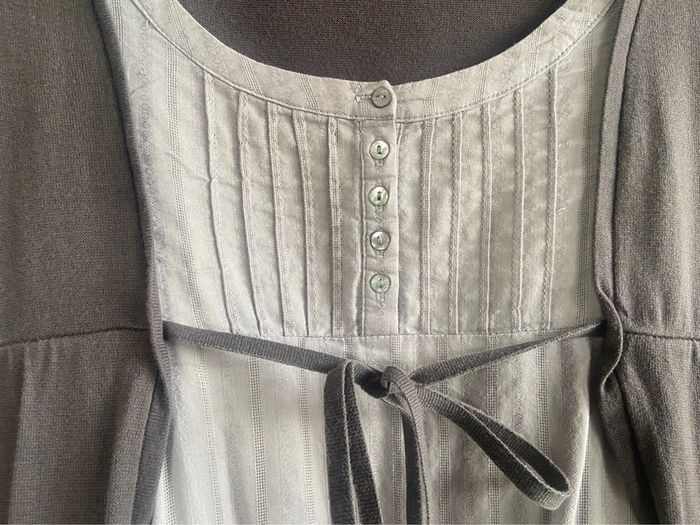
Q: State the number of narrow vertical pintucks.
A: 10